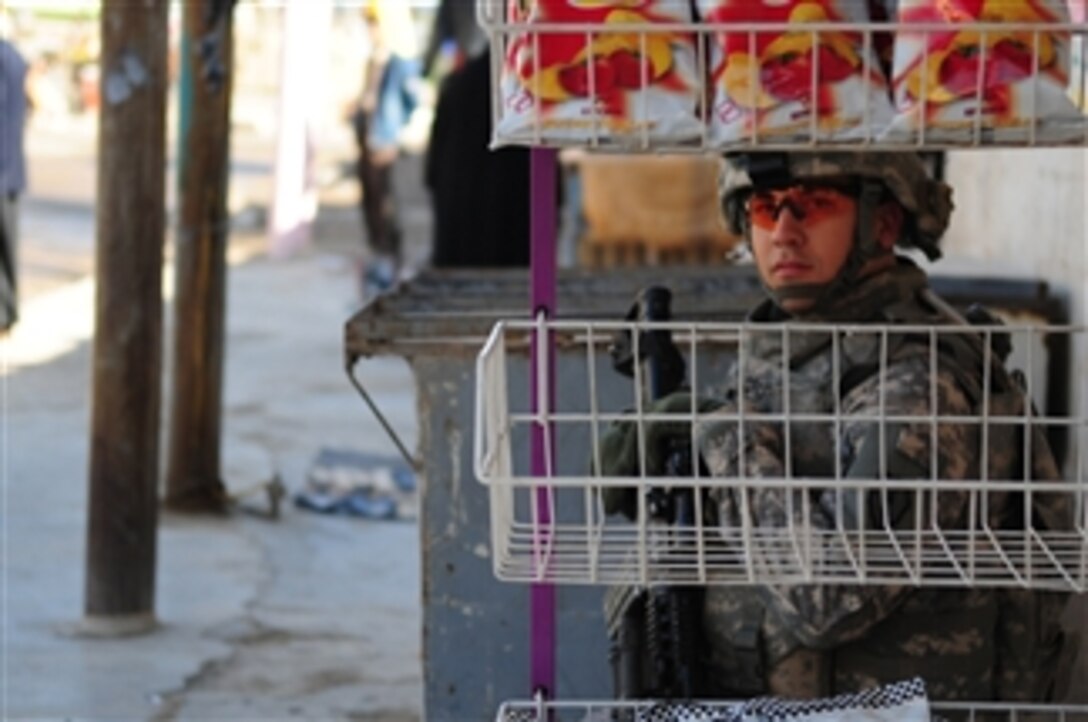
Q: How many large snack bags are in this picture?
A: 3